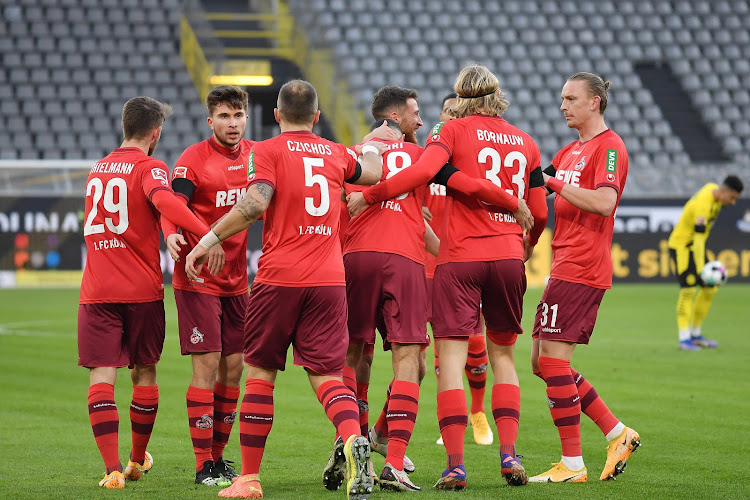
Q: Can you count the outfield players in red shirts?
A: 8